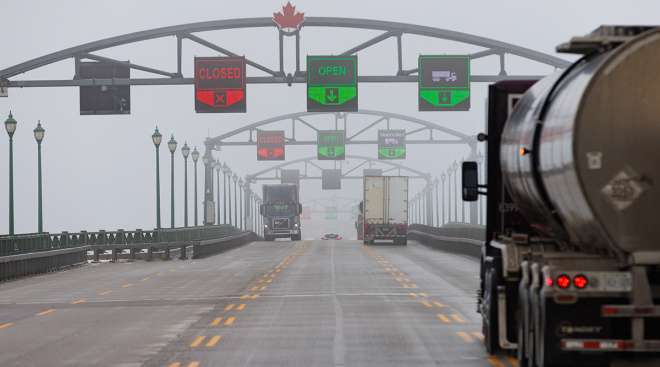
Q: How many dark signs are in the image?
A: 4